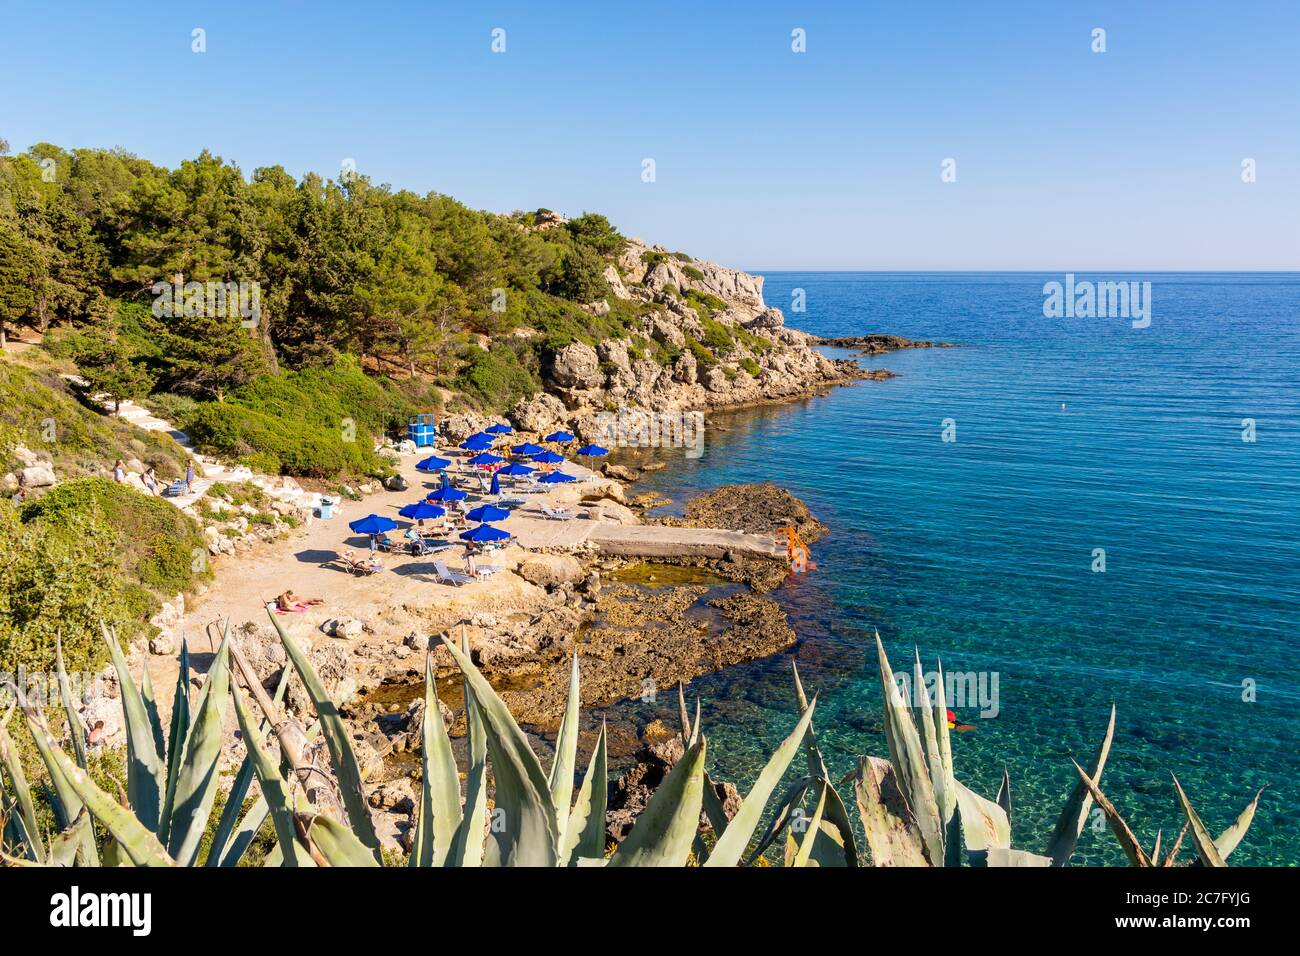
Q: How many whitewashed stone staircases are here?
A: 1